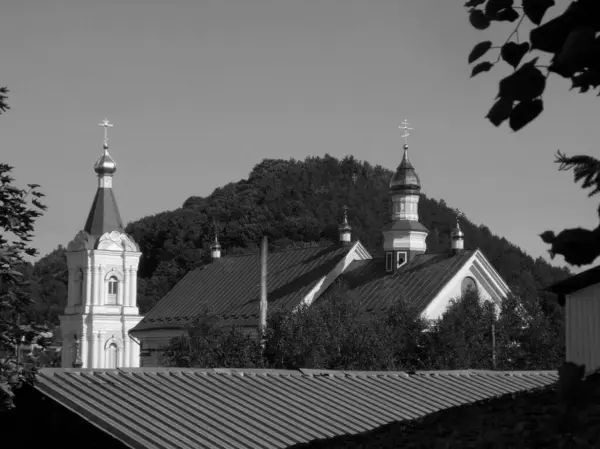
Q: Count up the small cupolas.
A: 3